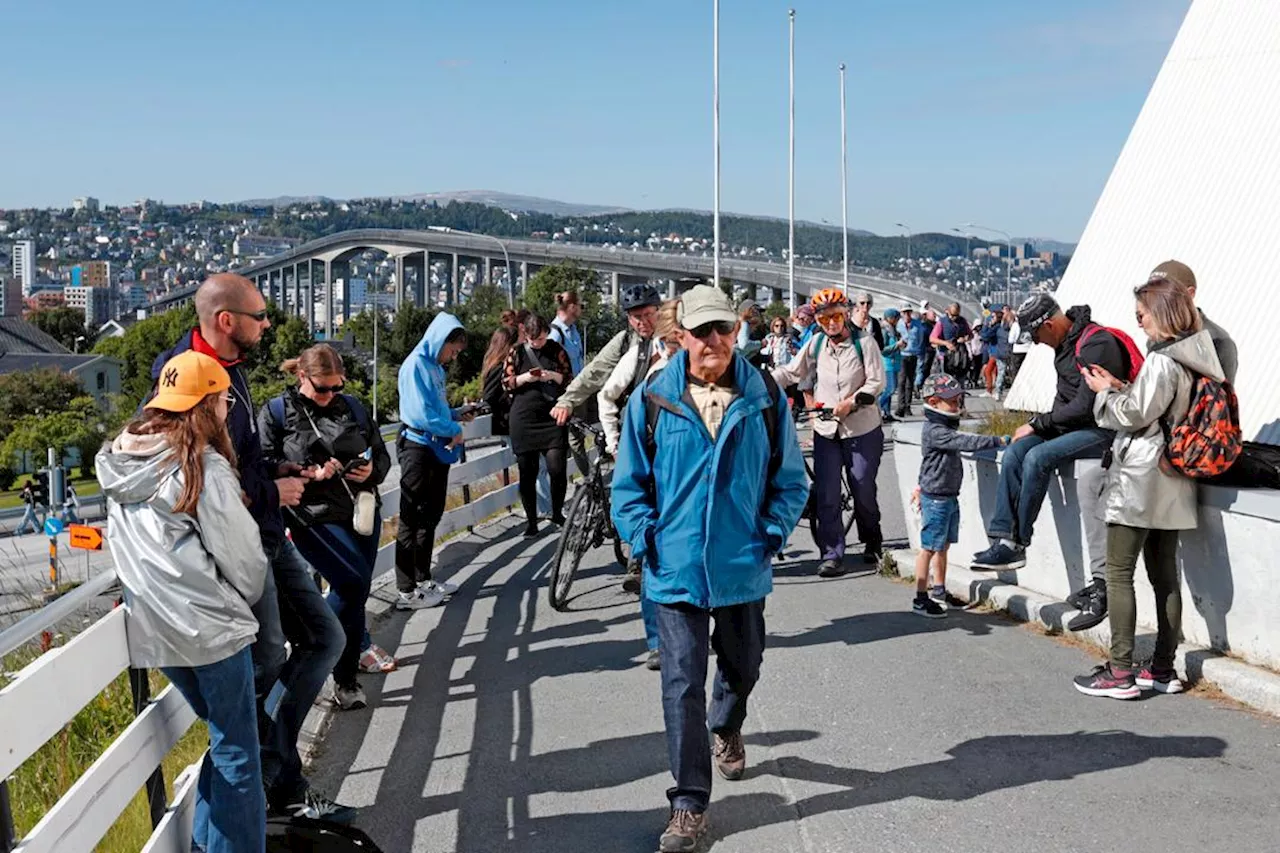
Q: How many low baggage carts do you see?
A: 0